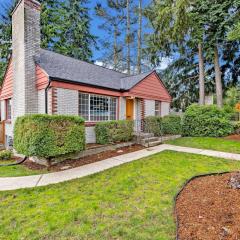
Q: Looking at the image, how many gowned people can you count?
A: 0